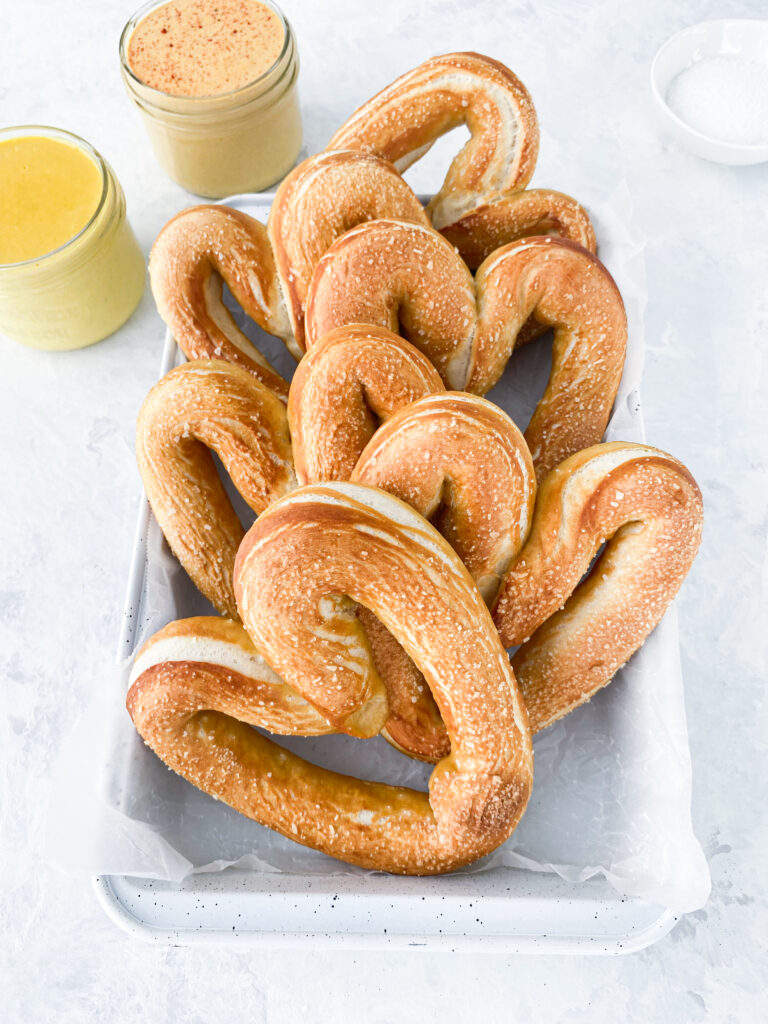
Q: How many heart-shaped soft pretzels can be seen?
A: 6